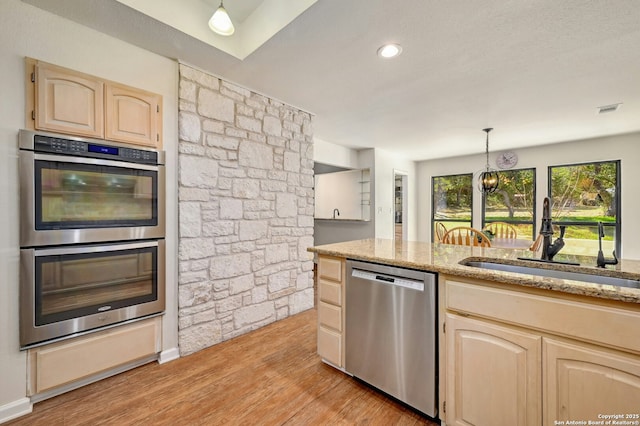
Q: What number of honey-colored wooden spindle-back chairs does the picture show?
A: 4